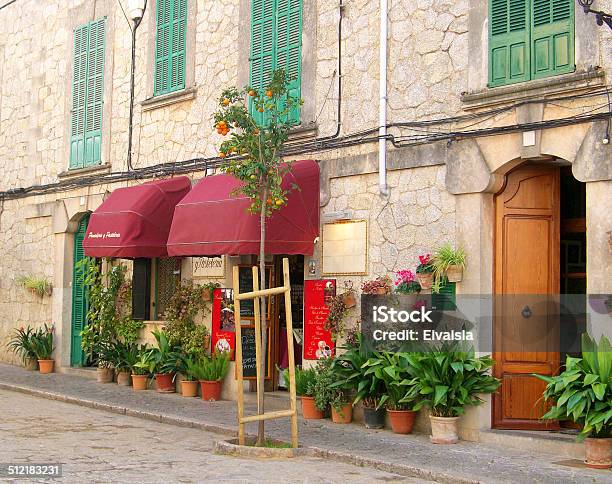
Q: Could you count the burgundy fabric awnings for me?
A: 2